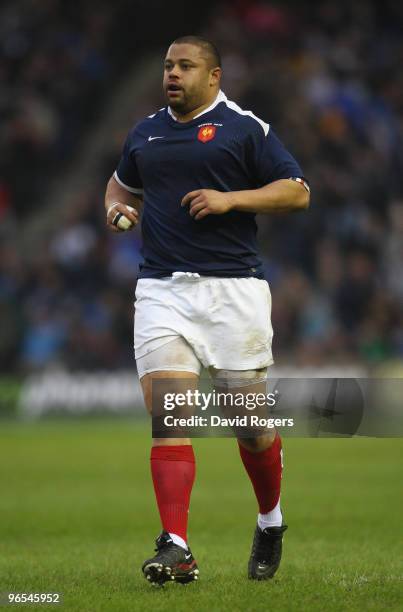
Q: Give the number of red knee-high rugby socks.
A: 2